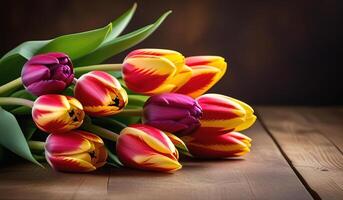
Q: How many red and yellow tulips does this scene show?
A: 8